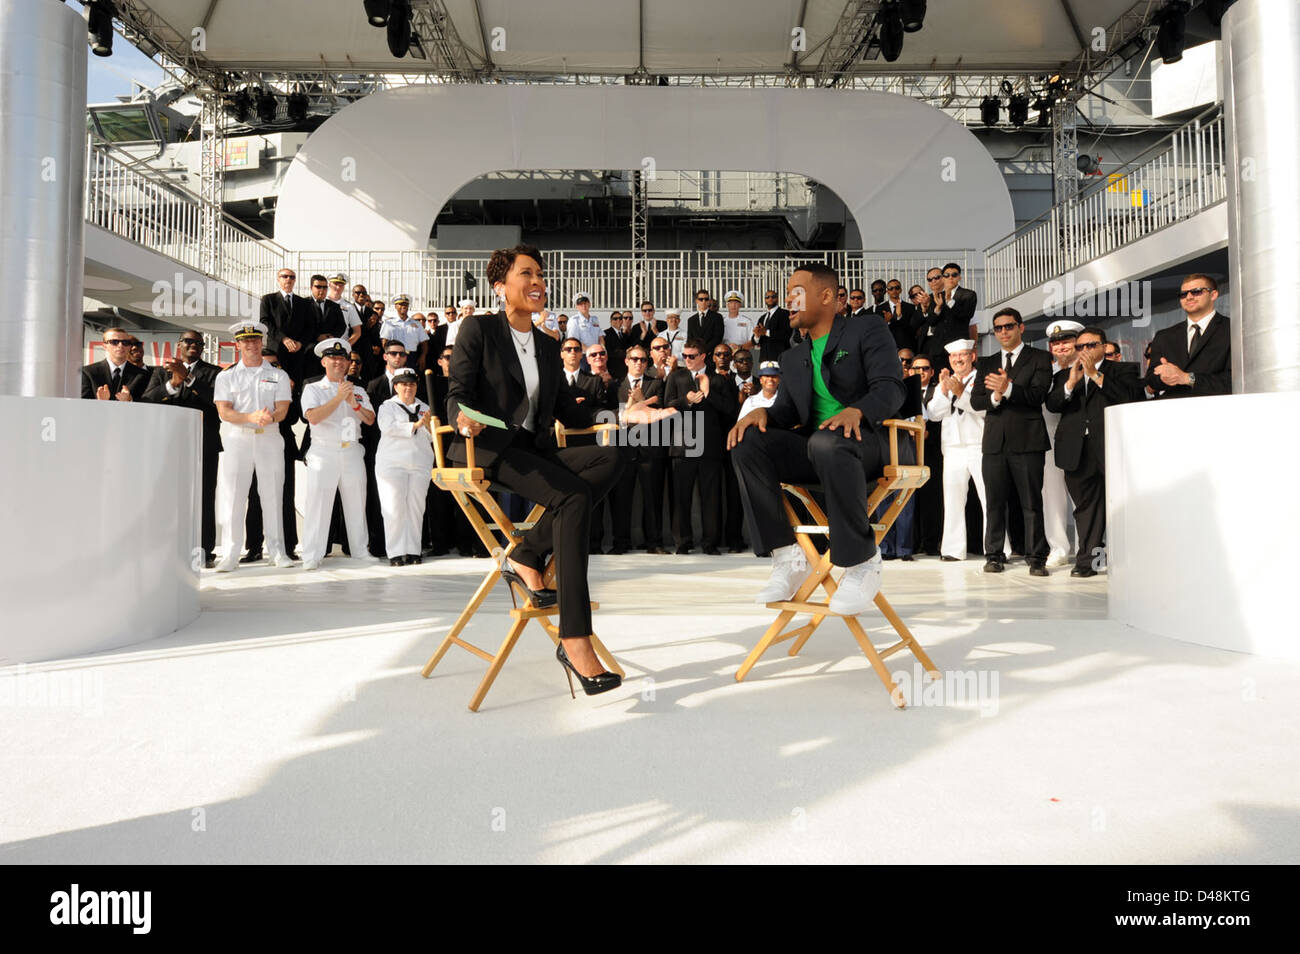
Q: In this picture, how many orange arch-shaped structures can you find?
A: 0